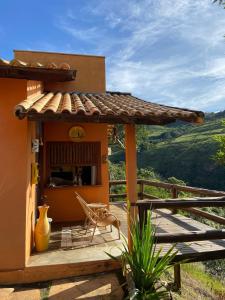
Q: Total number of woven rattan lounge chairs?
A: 1